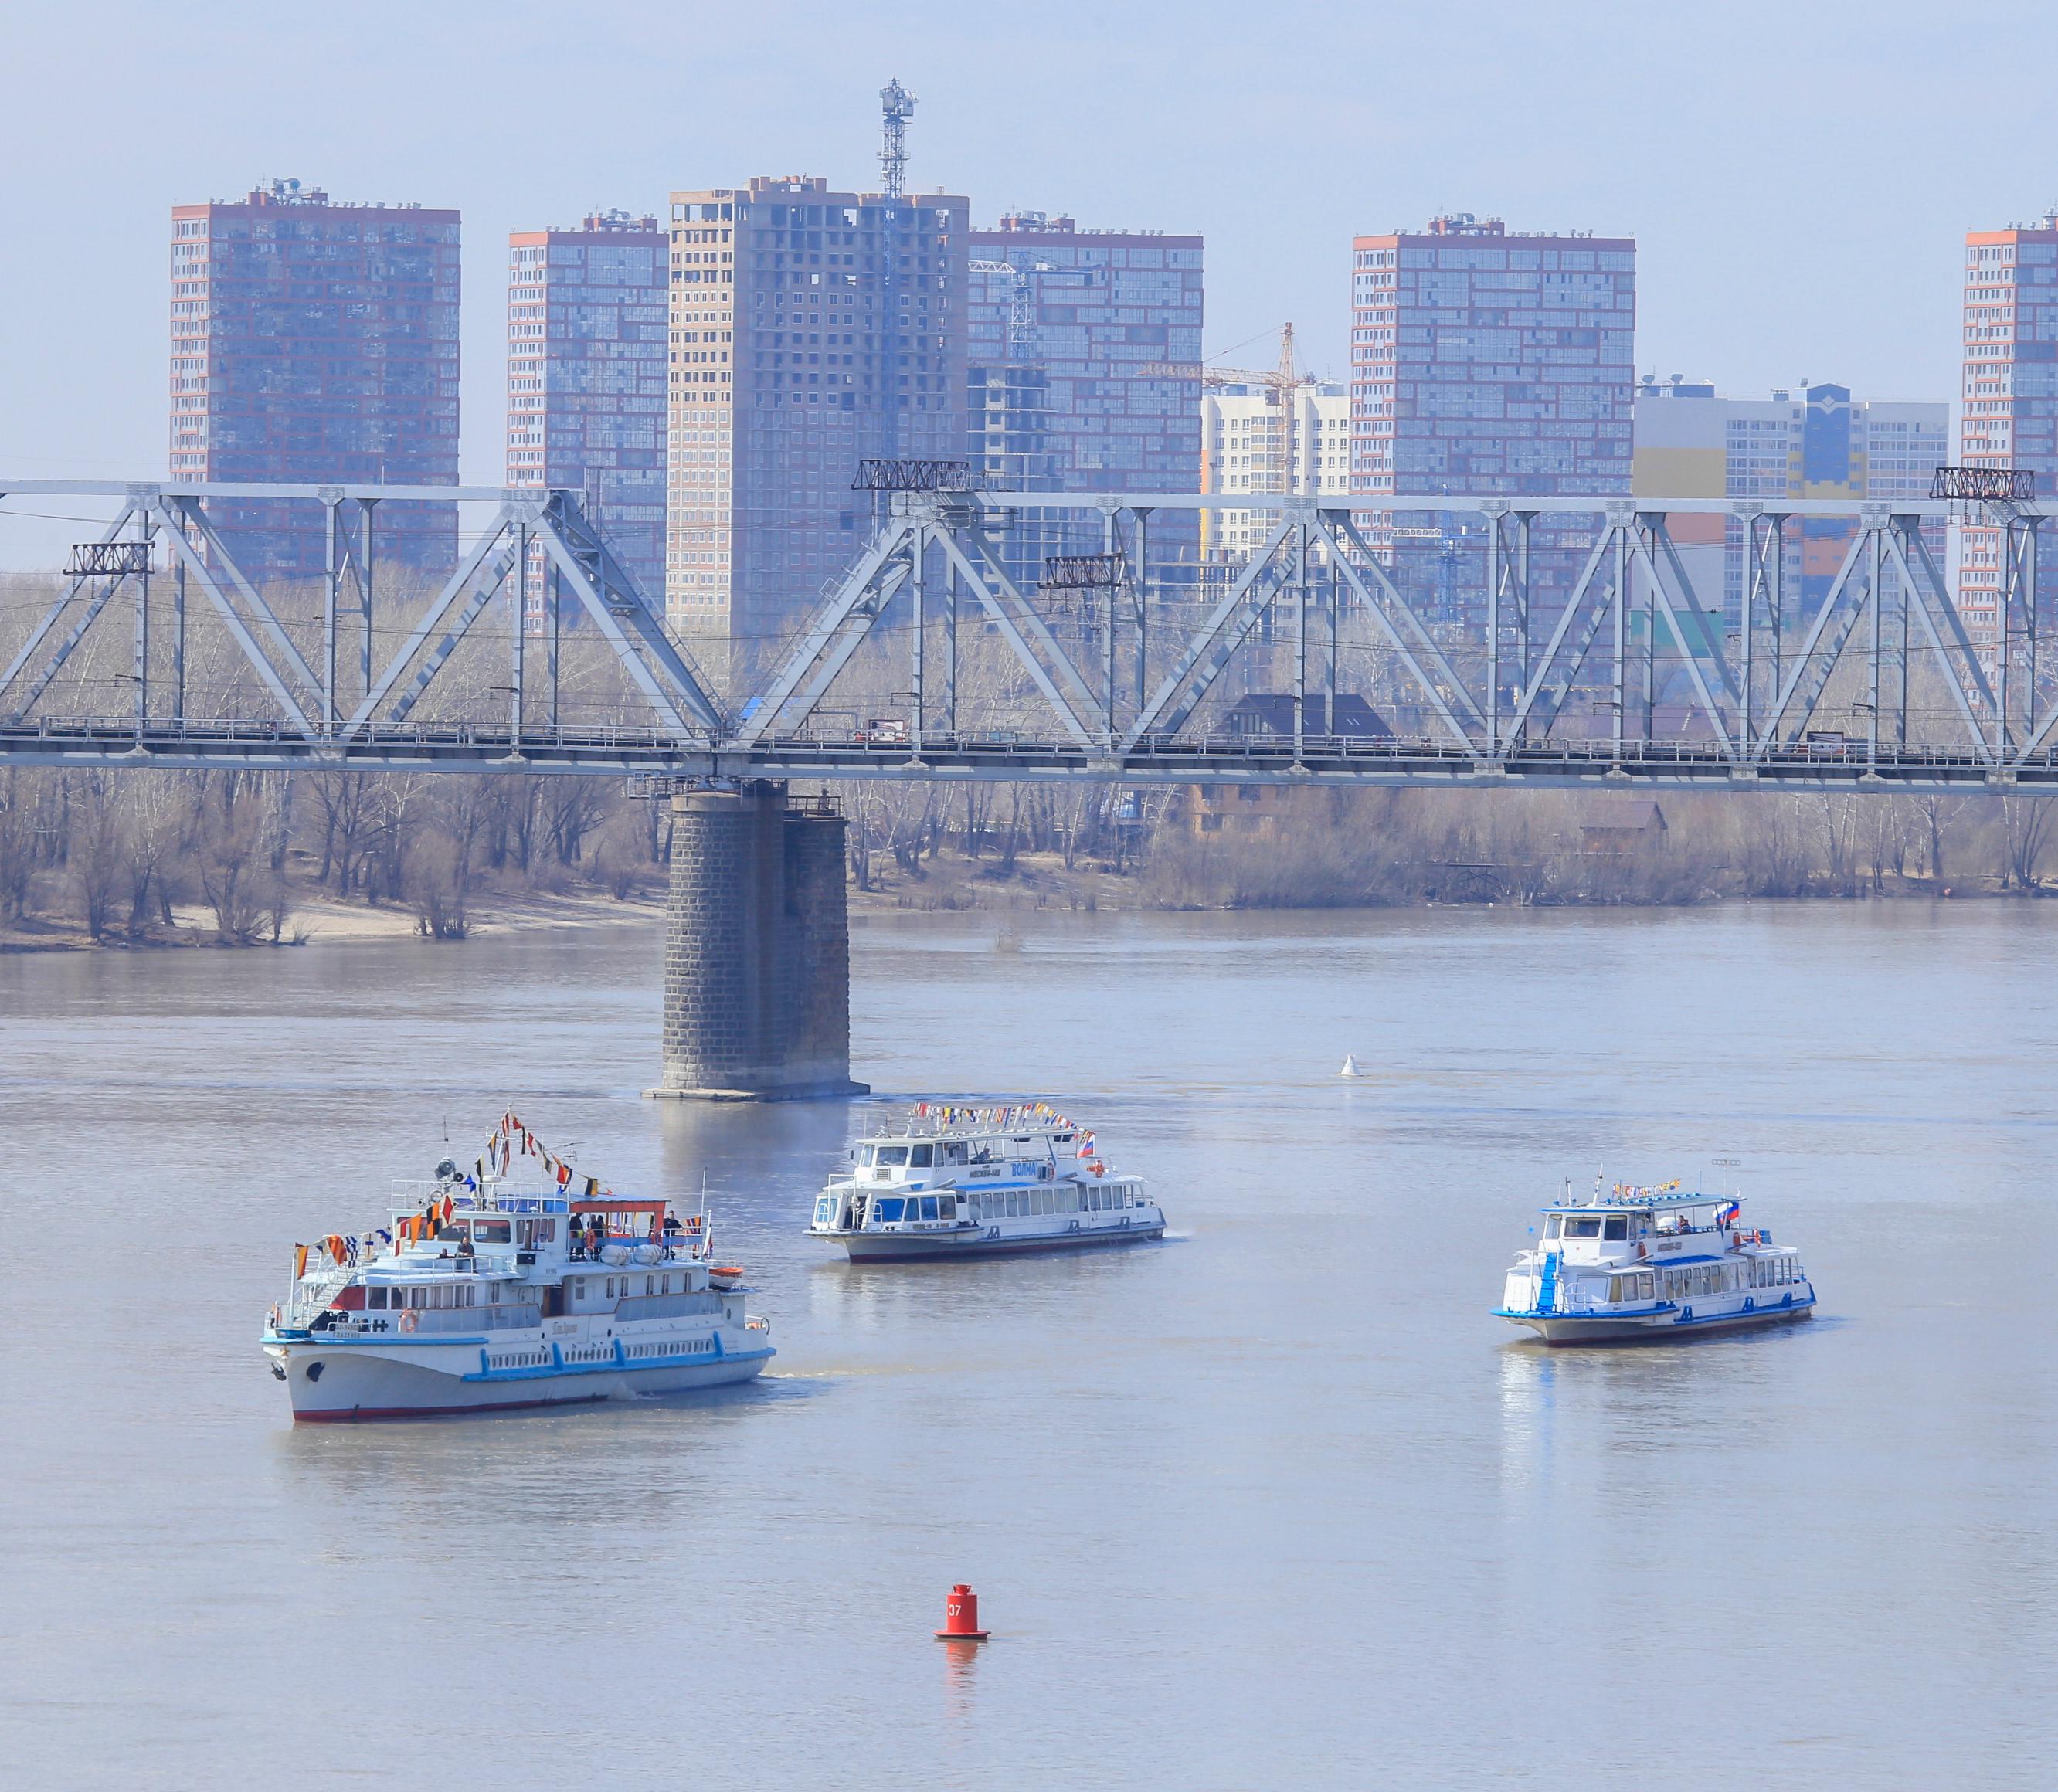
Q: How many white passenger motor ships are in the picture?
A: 3